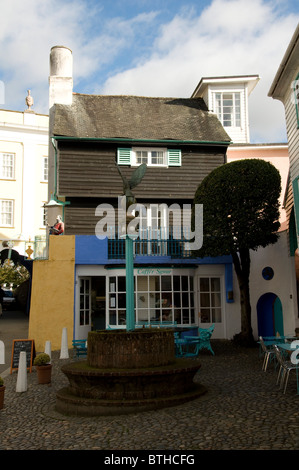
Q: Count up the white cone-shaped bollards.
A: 3